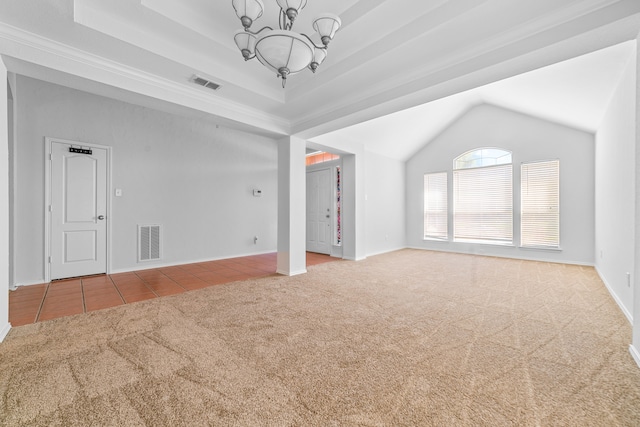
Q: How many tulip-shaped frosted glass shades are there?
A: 5